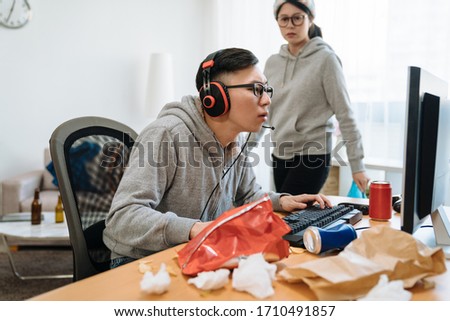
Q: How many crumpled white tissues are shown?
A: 4